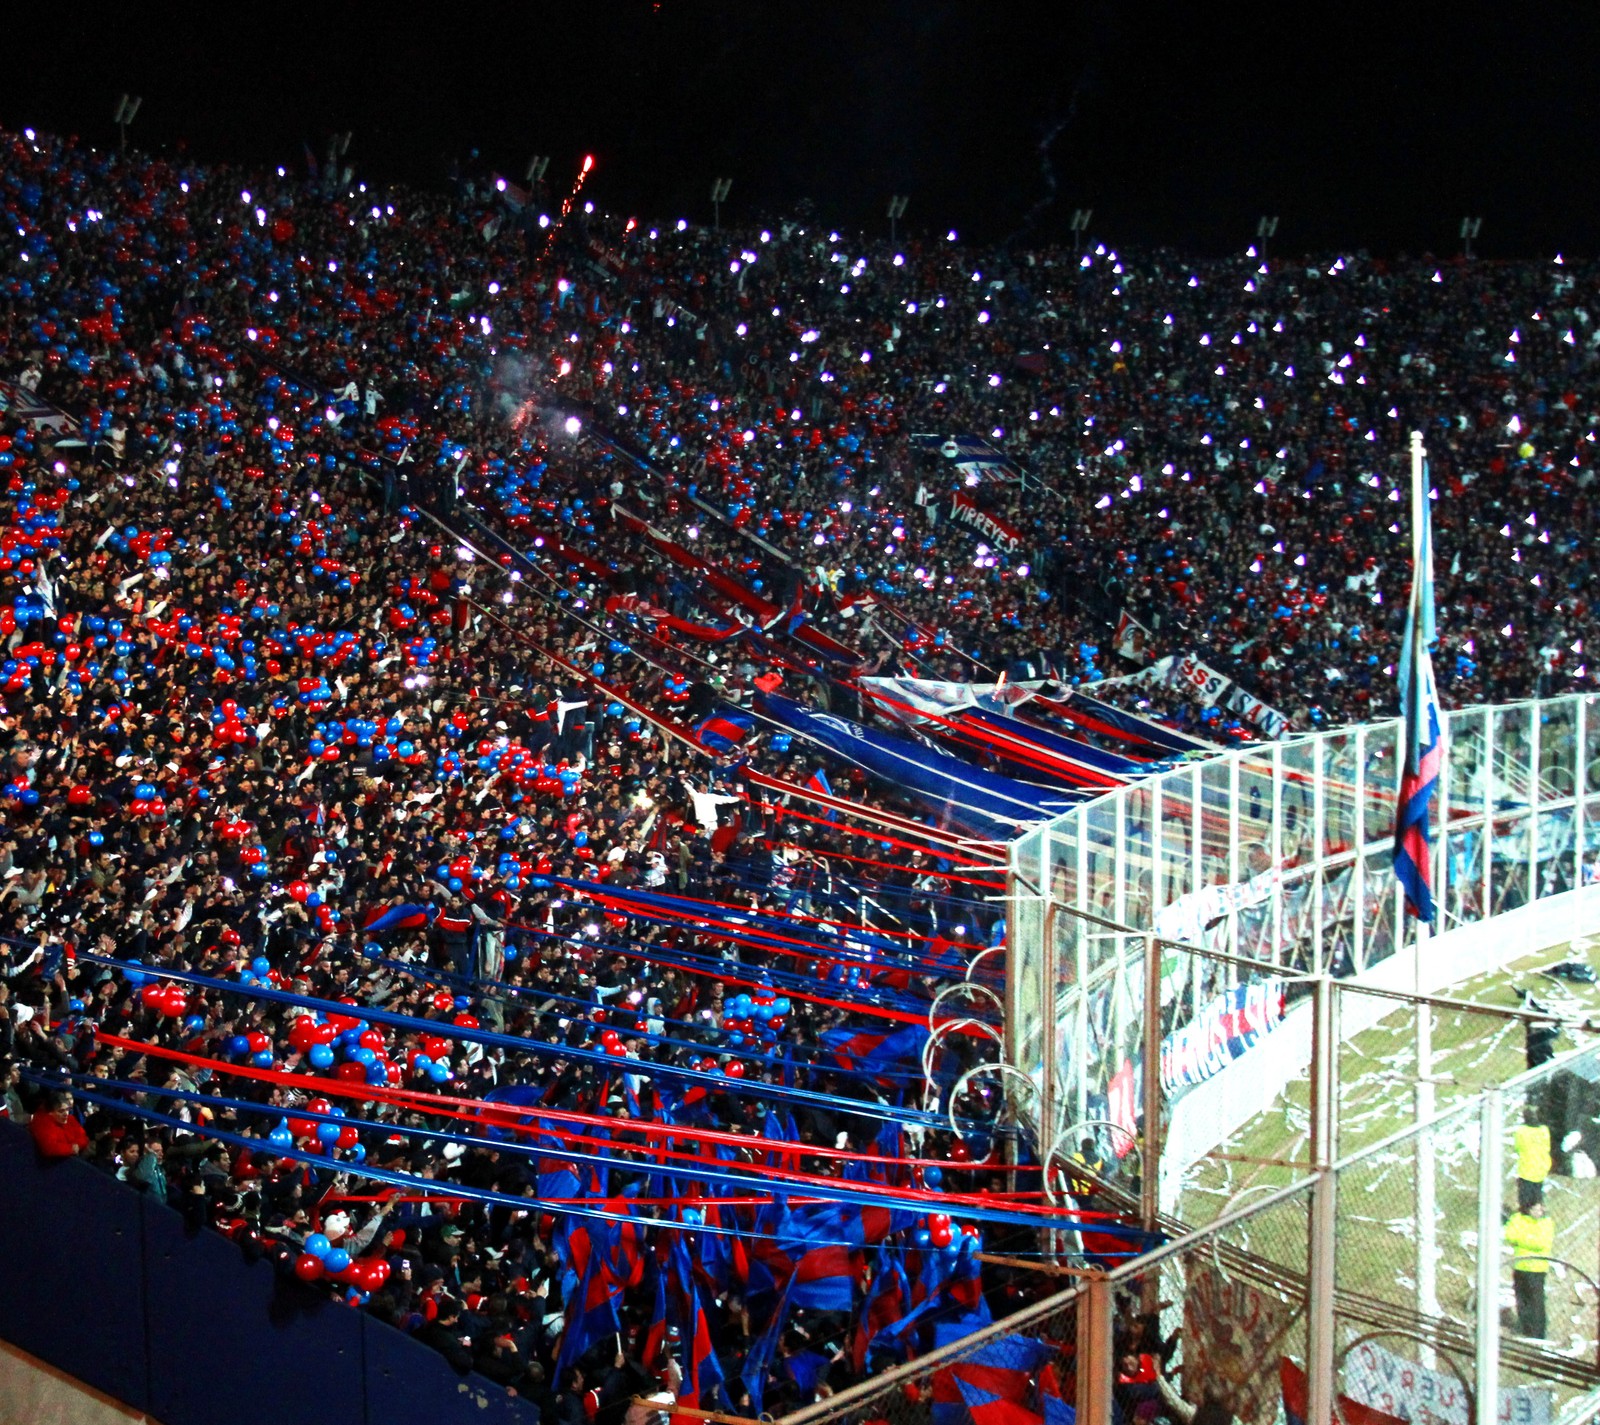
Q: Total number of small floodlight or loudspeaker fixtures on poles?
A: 8